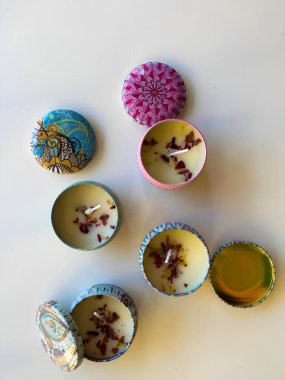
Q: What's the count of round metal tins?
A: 4